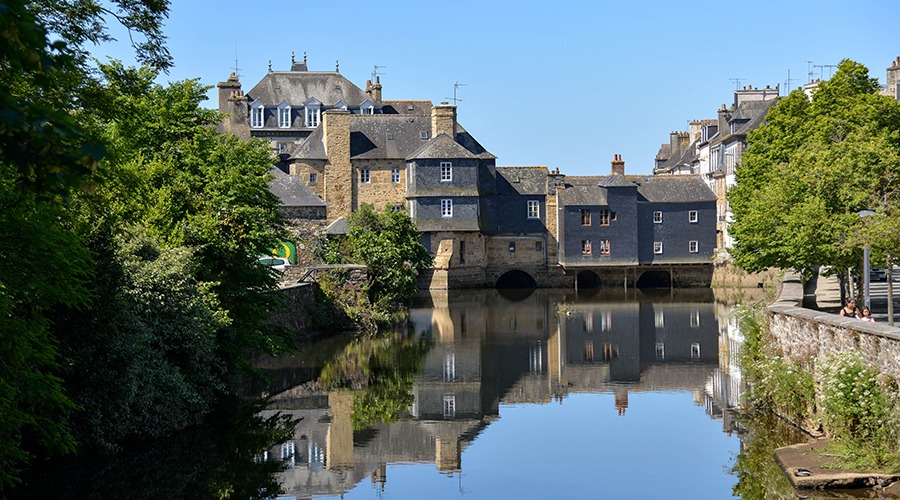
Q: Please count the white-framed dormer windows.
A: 5